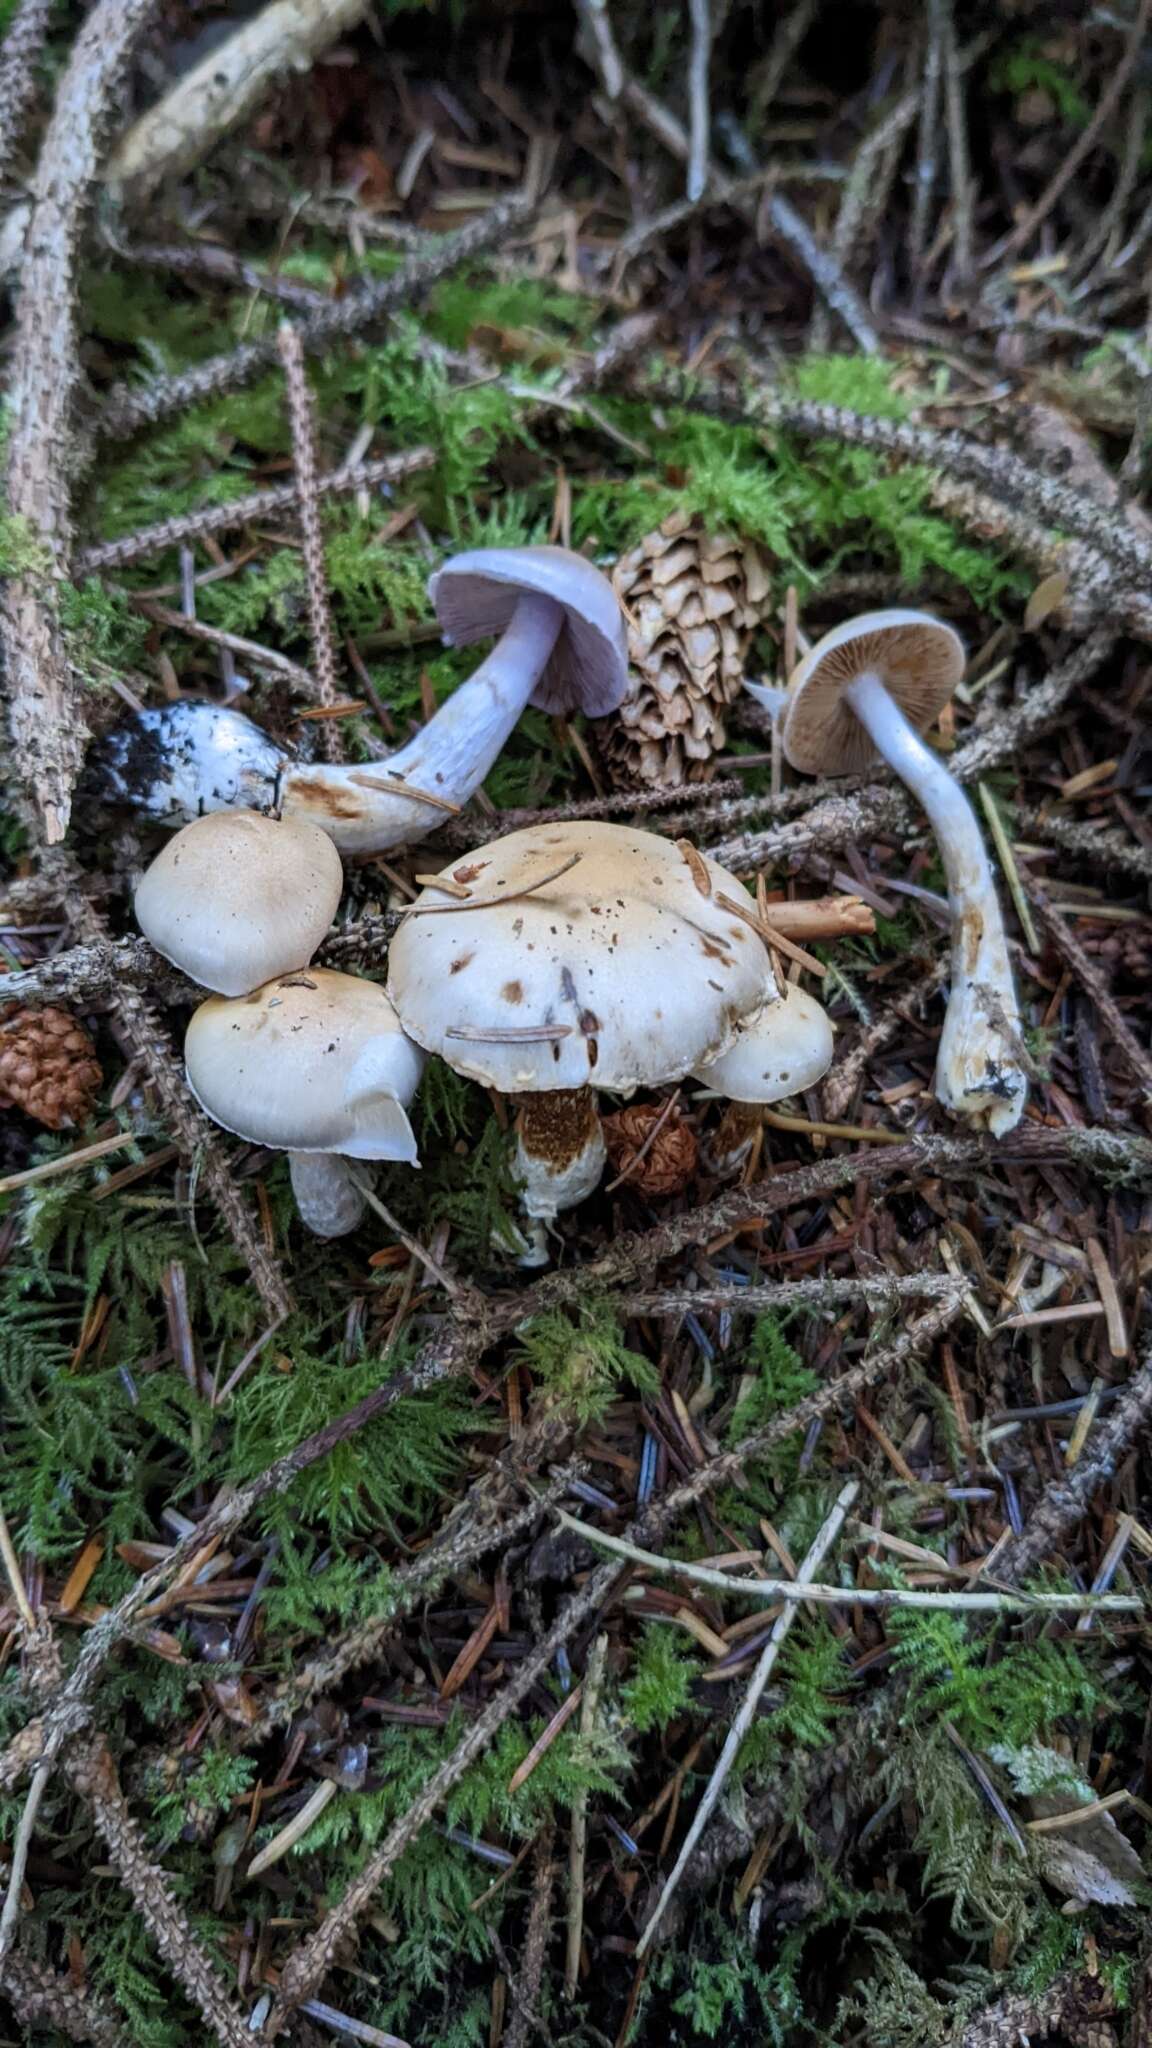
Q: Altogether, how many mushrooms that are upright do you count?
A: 4